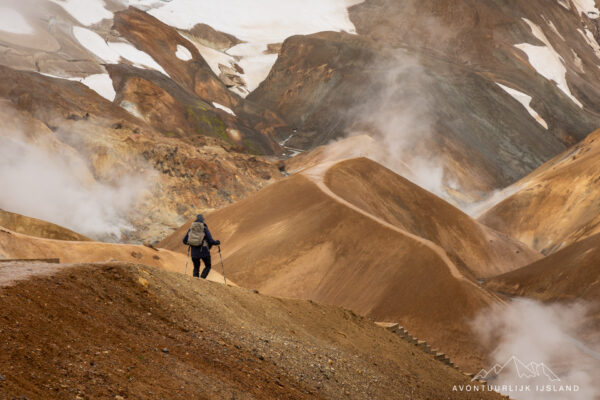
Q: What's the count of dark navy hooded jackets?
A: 1